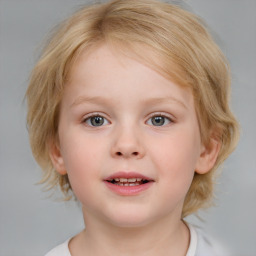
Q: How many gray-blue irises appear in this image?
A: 2